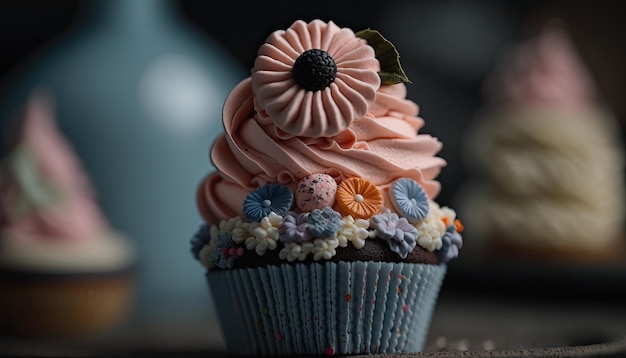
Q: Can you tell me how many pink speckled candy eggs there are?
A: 1